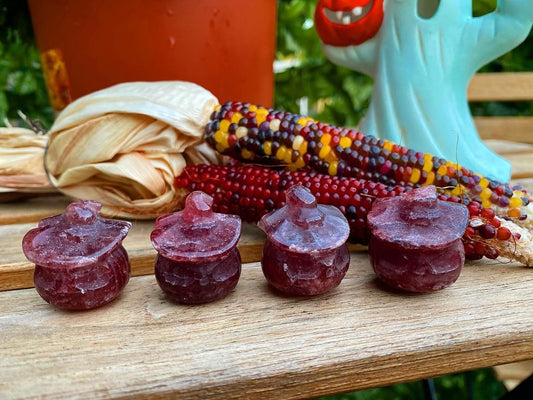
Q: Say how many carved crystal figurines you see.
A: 4